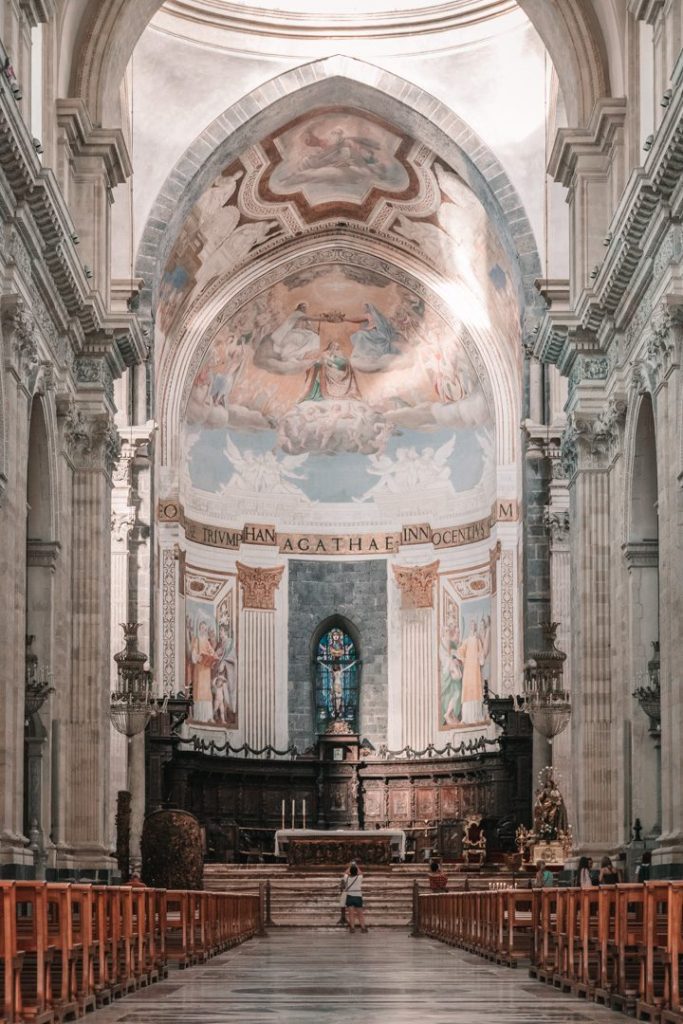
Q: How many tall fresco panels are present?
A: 2